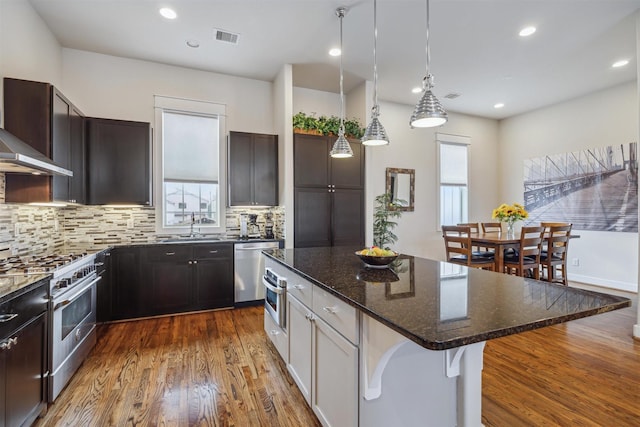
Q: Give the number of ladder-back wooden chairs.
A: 6